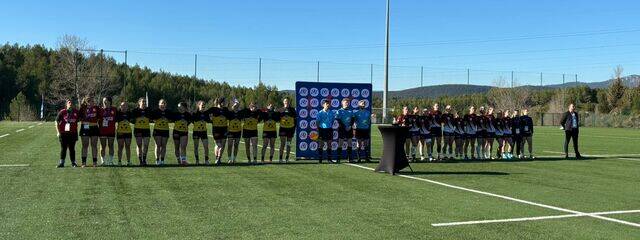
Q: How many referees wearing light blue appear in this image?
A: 3